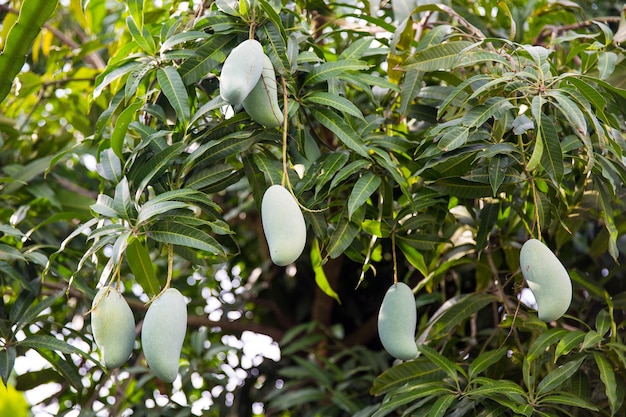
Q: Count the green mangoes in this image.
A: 7